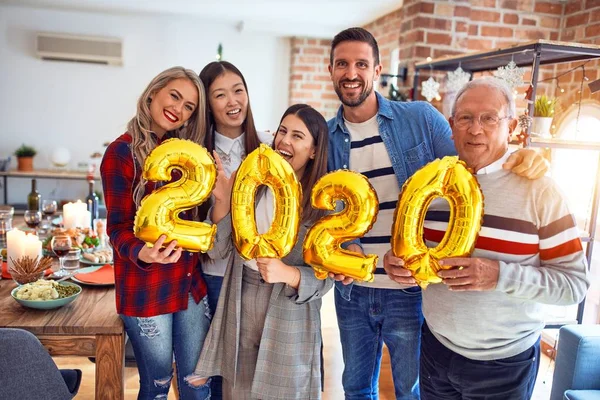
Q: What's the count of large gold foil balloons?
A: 4